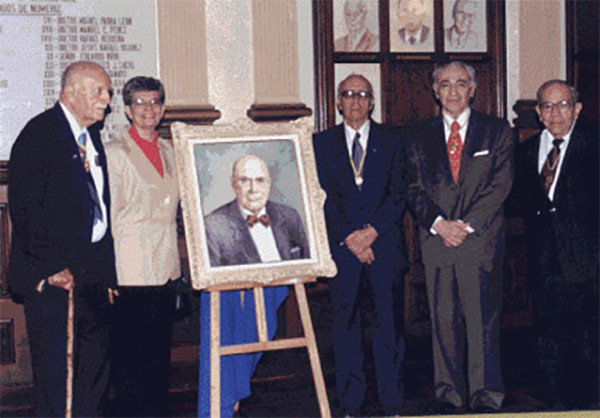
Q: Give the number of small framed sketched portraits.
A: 3